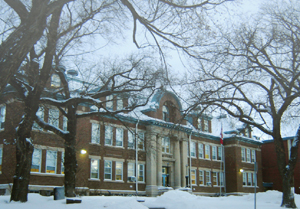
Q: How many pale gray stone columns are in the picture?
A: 4